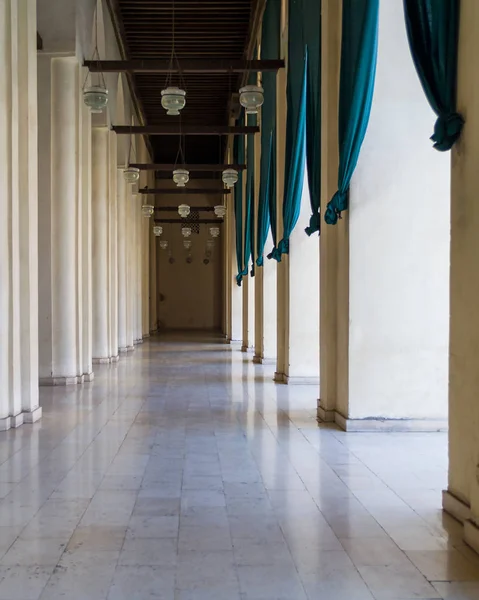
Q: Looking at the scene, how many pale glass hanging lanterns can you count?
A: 15